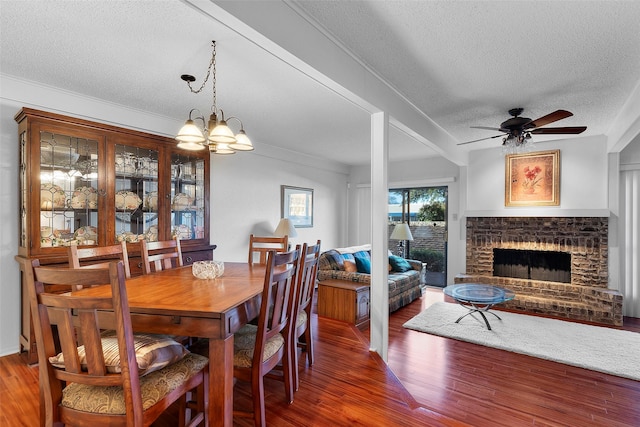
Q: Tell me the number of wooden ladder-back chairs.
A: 6